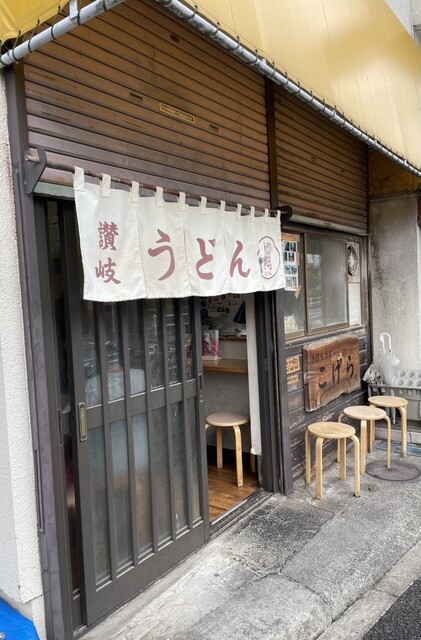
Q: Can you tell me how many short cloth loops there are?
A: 11